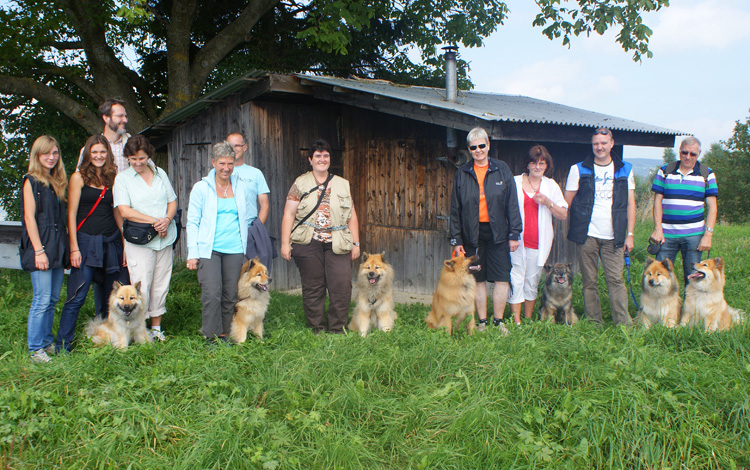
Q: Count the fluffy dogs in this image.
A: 7